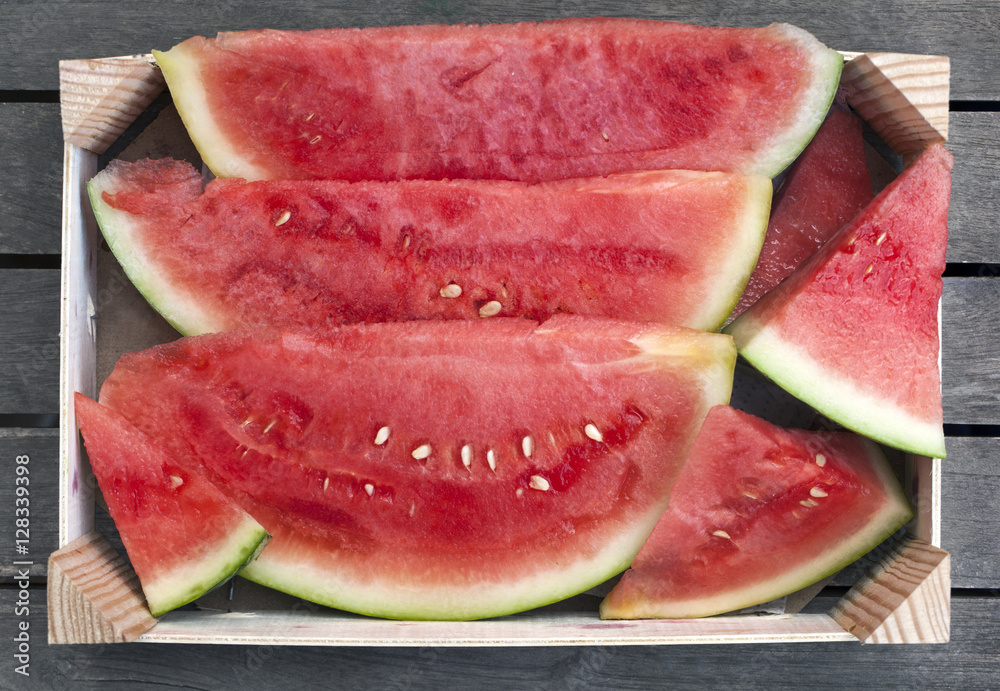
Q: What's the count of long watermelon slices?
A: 3